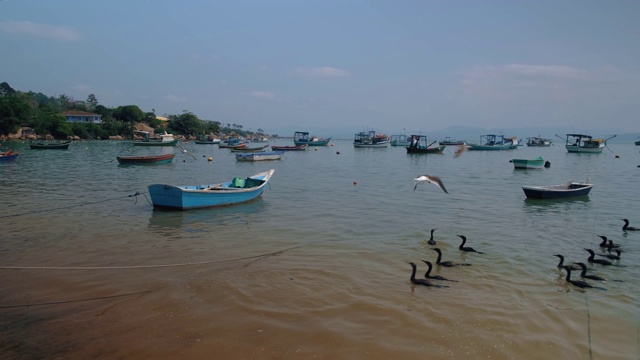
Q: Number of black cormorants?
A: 13